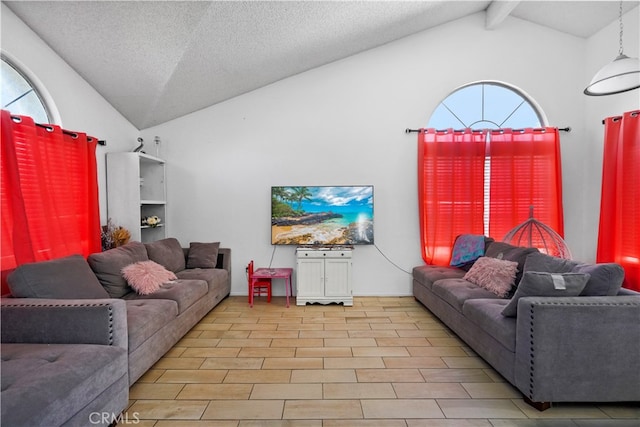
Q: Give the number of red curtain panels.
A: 4